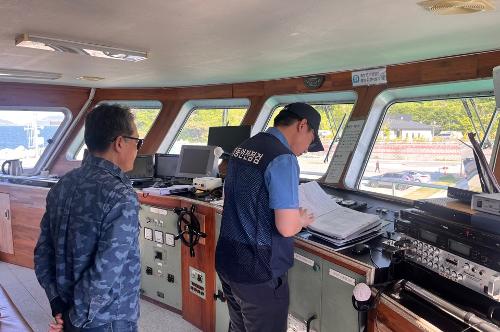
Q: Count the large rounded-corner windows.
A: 5